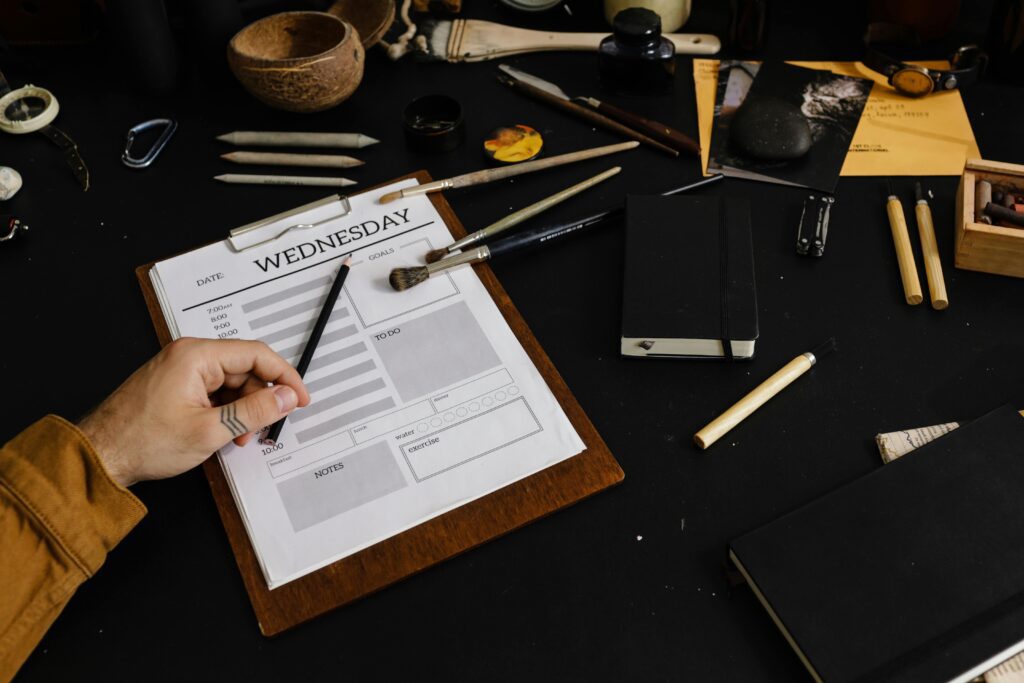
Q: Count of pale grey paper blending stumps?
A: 3